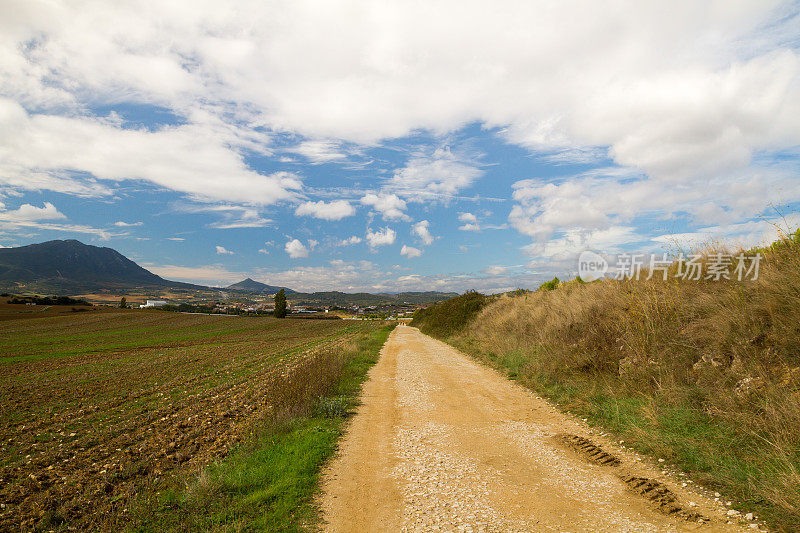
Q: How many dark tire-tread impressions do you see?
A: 2